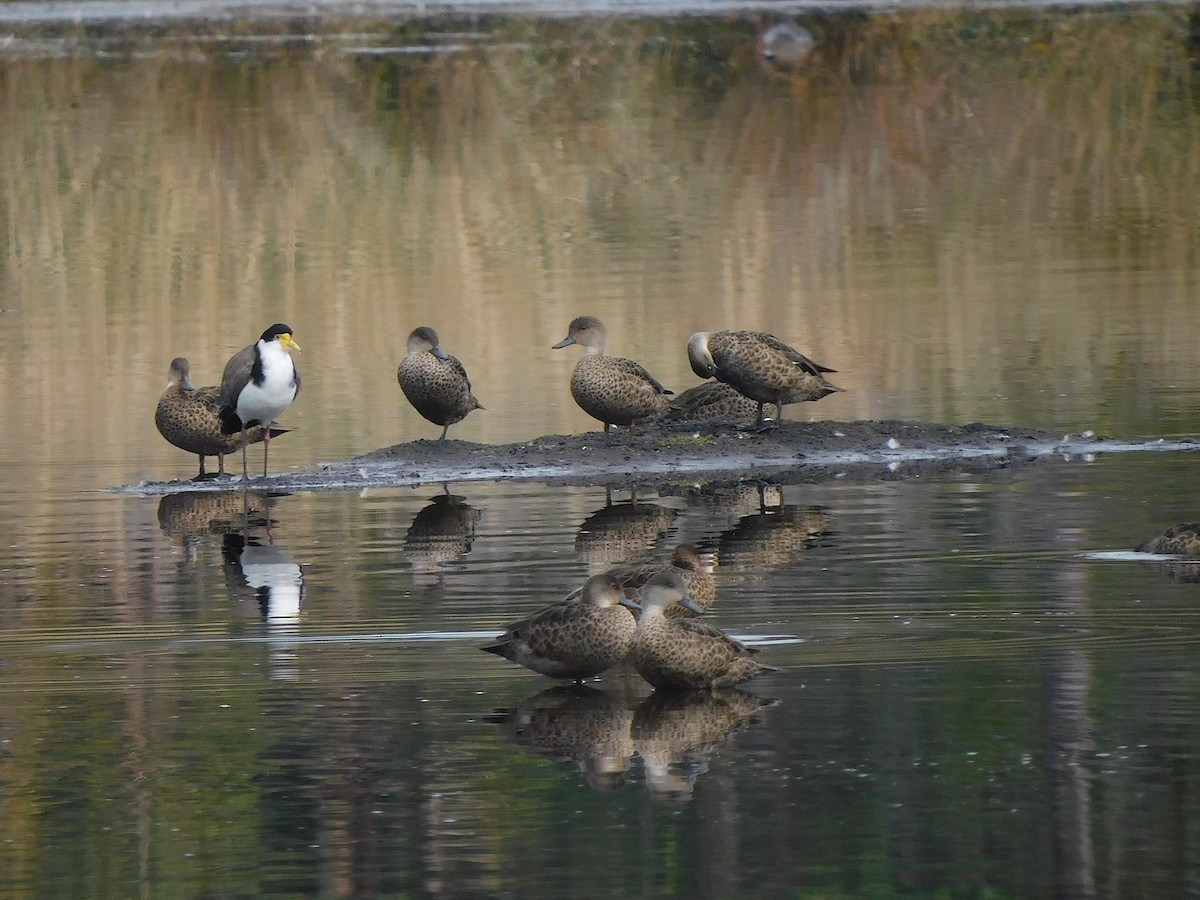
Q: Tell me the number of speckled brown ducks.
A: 9